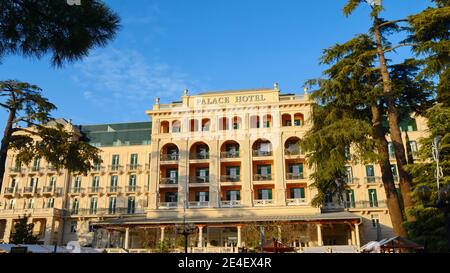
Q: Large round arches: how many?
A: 5